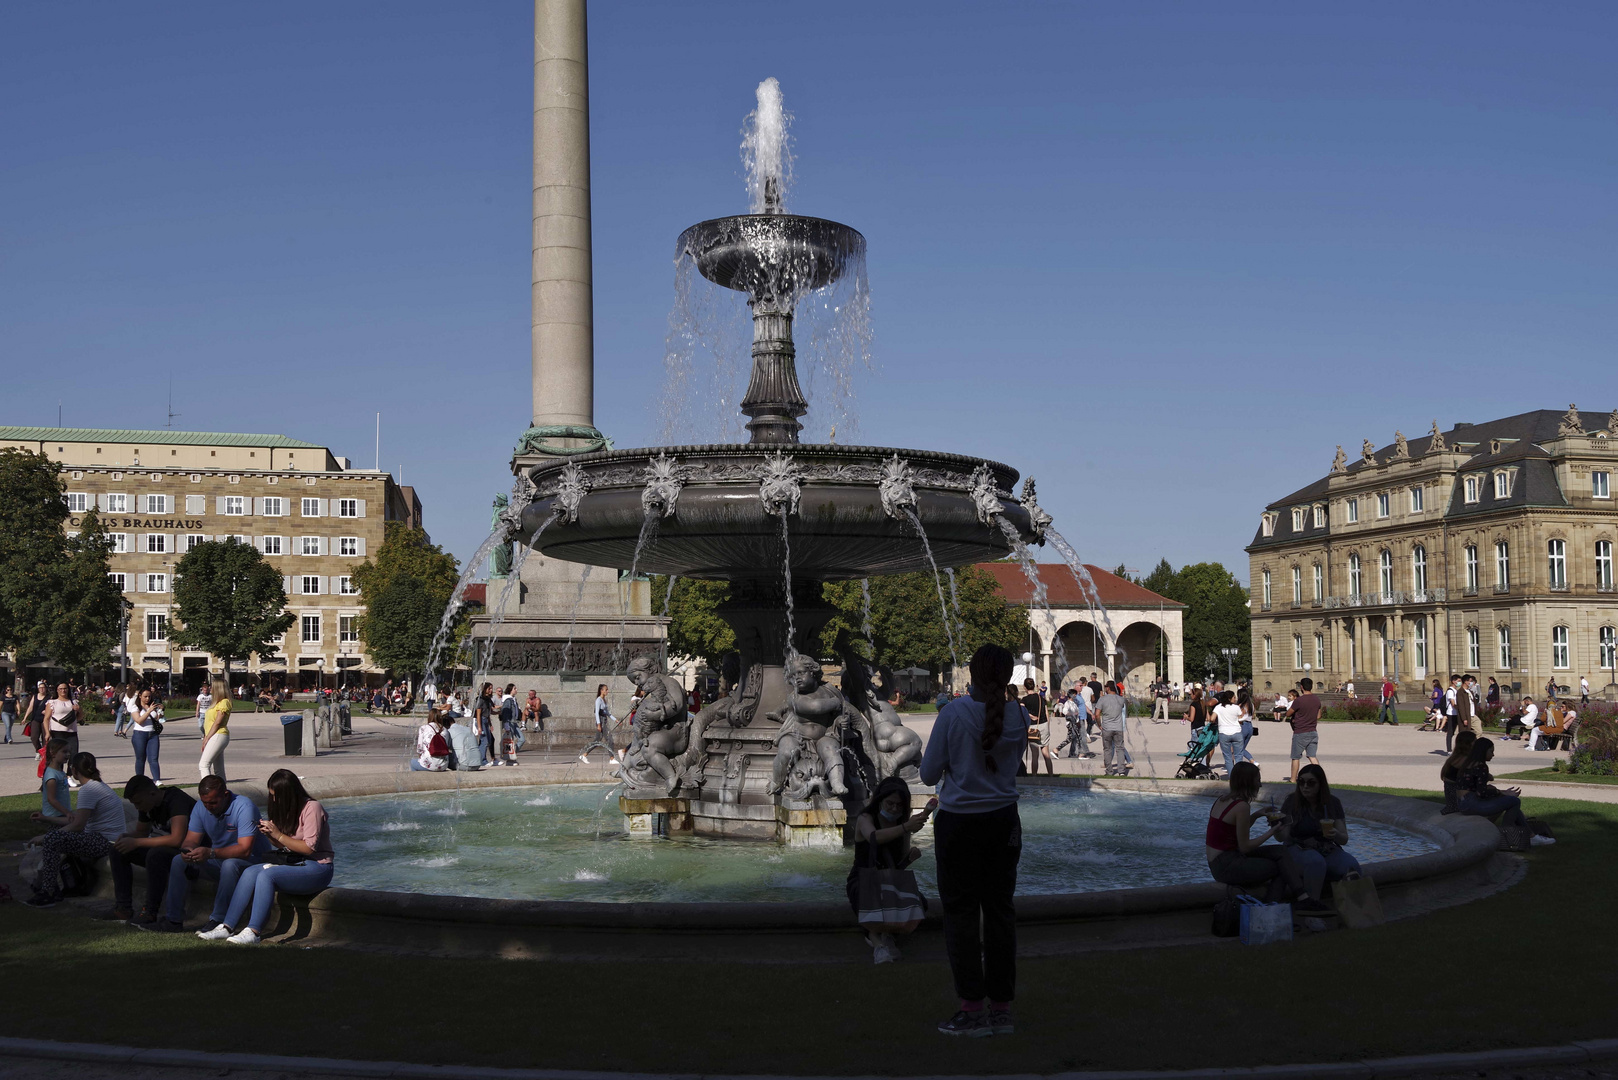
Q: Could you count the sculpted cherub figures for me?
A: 3